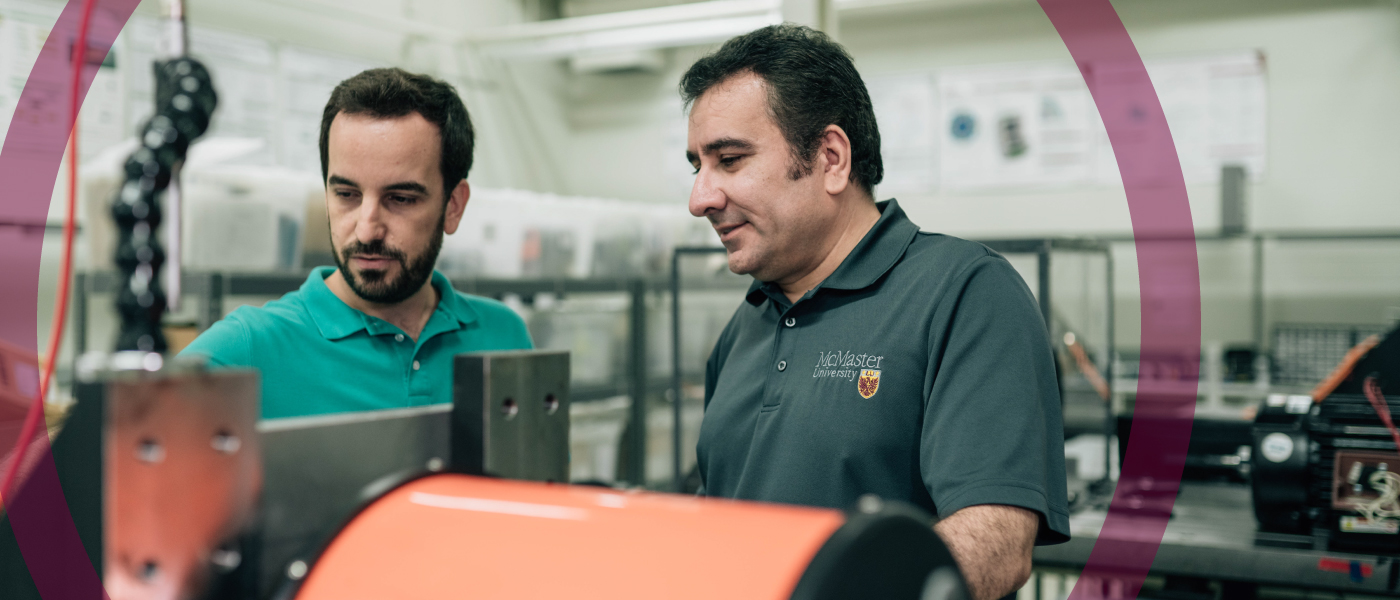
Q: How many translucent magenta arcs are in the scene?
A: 2